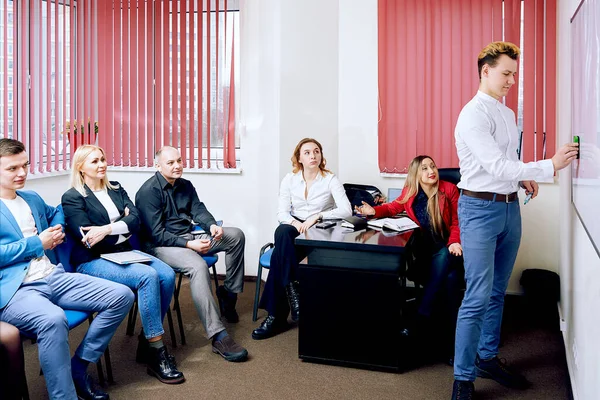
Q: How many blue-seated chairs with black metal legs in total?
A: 4